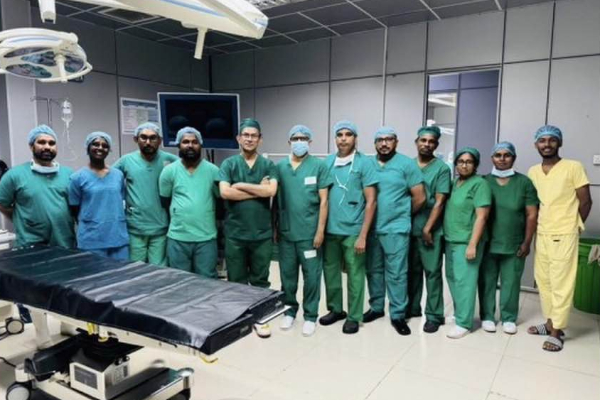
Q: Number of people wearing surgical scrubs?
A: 12